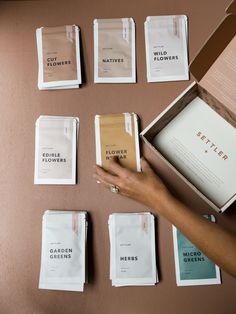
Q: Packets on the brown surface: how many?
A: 8